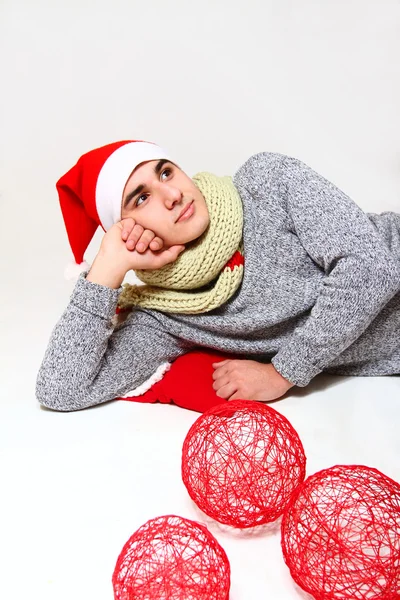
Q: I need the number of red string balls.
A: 3